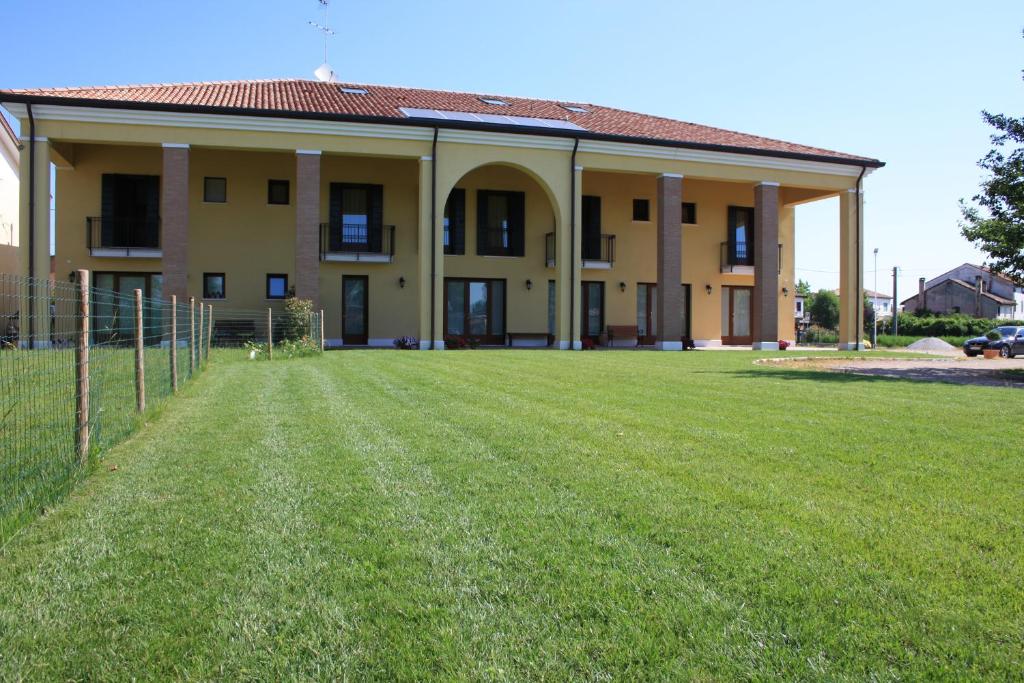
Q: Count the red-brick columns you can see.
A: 4